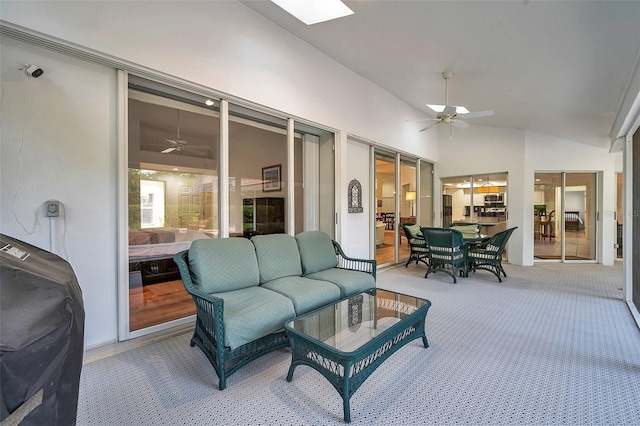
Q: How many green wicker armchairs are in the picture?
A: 4